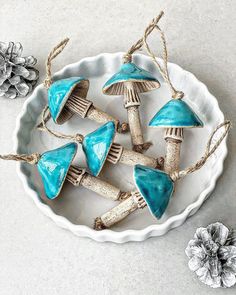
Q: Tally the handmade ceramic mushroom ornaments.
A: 6